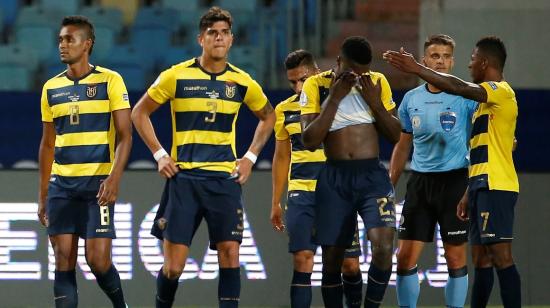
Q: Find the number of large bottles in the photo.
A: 0